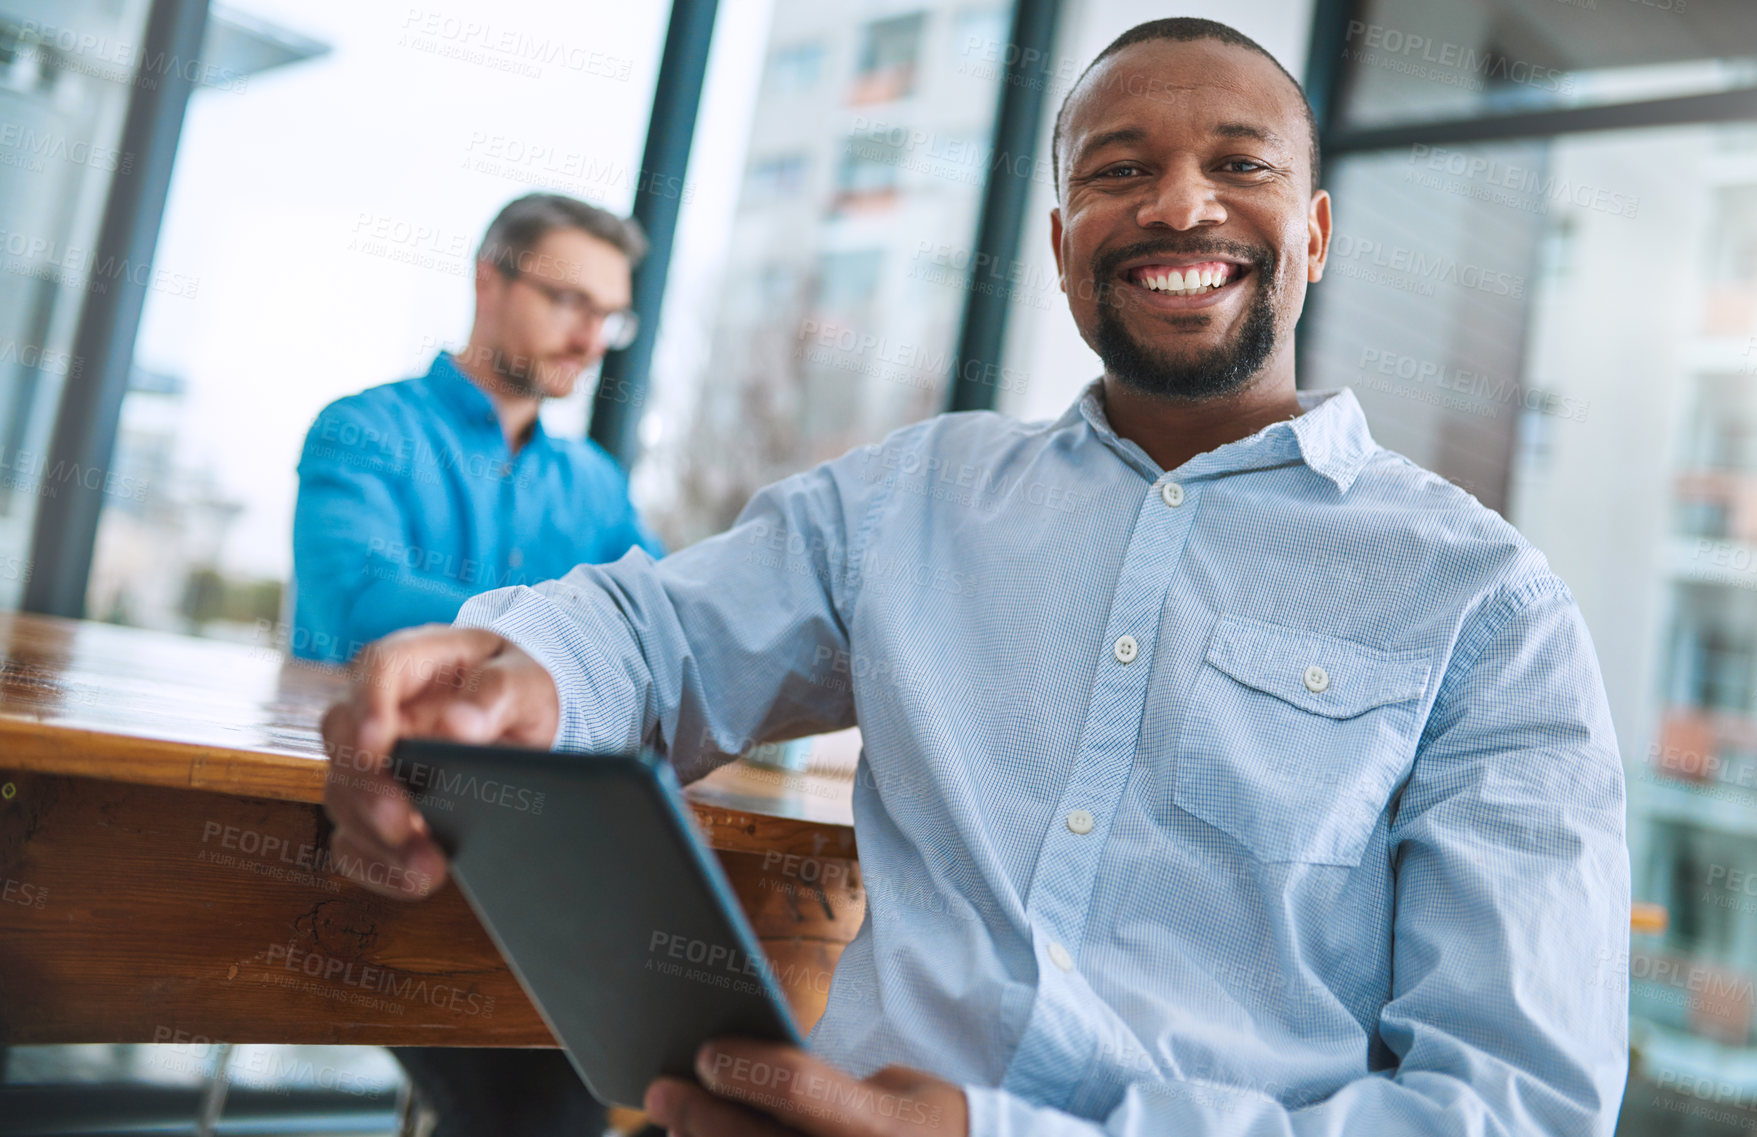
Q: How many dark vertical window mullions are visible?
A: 4